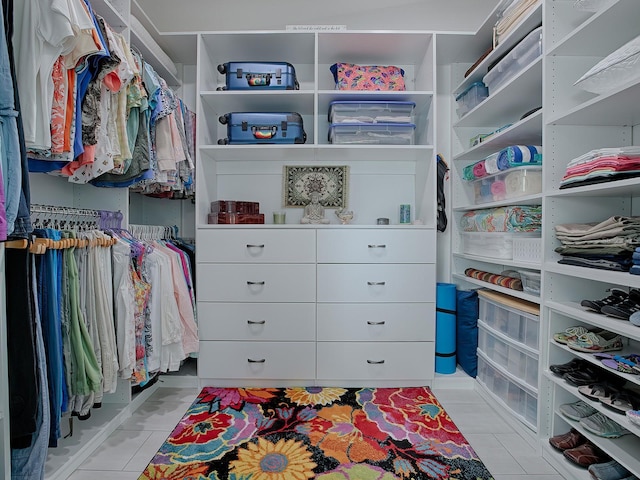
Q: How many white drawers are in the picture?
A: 8